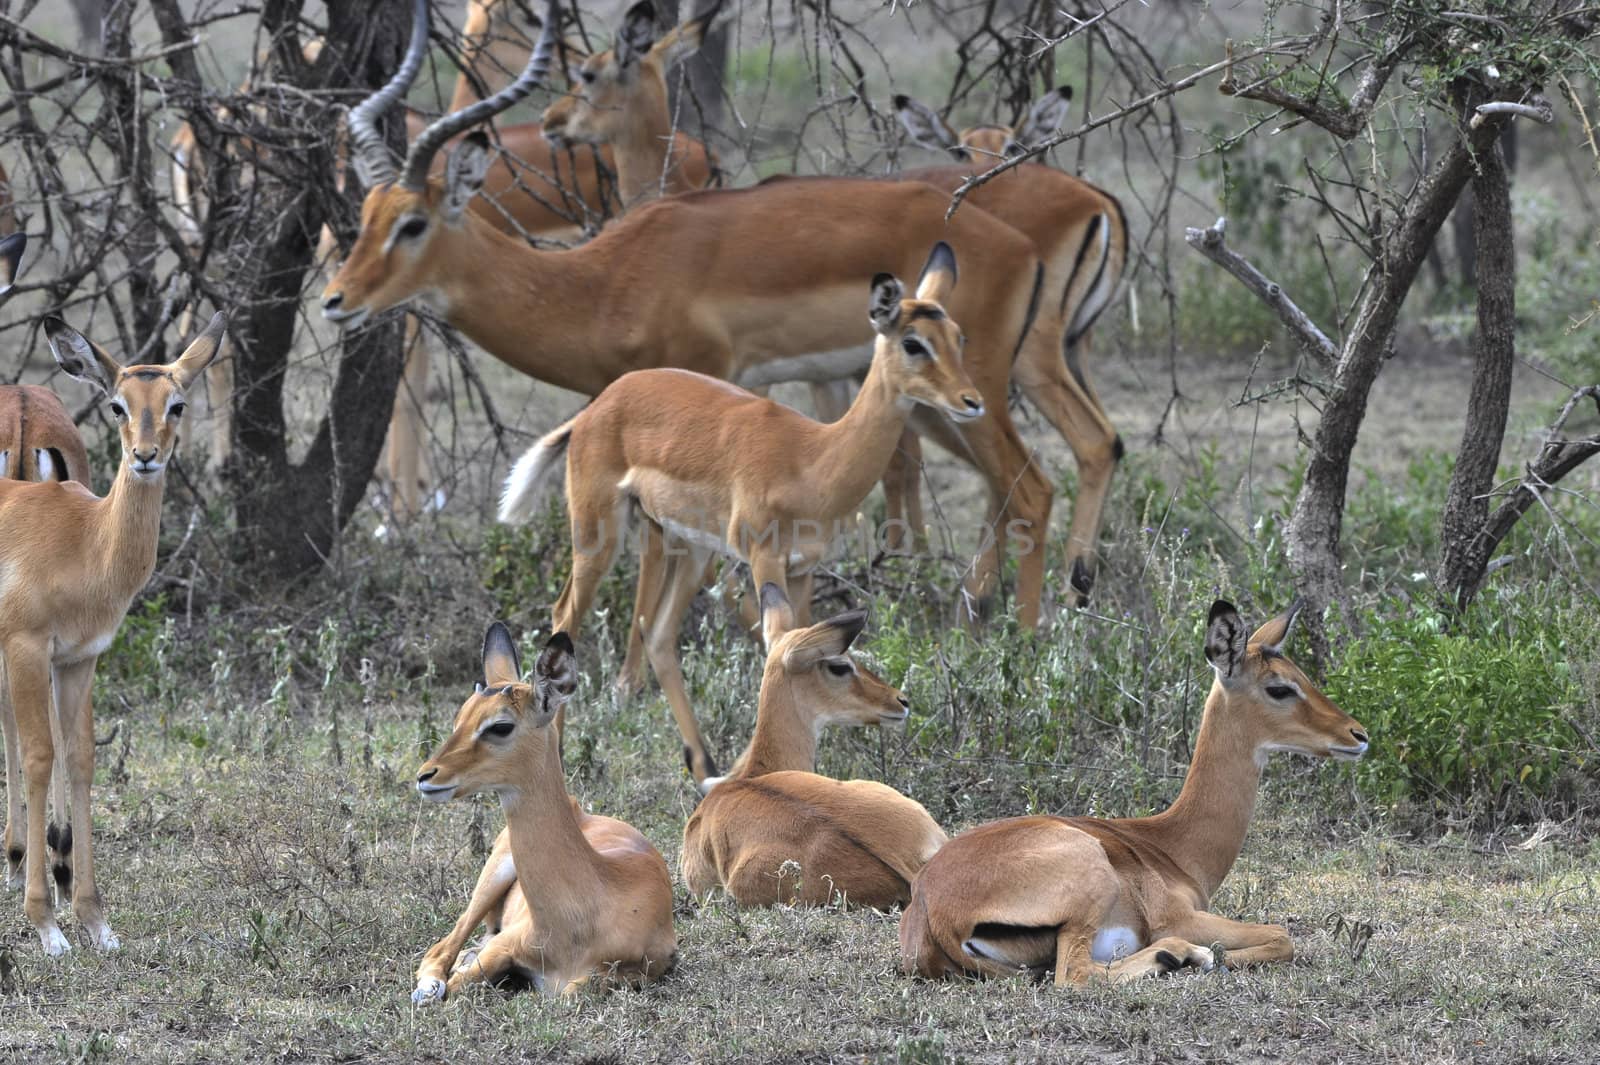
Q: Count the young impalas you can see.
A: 5